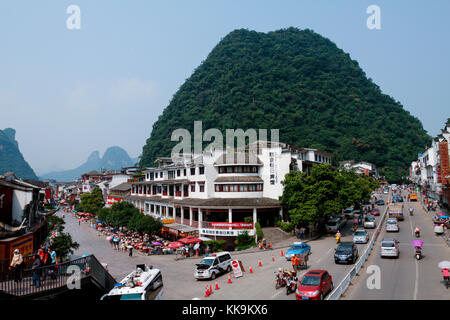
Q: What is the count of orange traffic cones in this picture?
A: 8